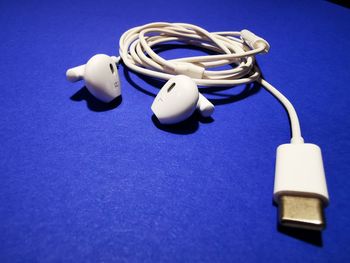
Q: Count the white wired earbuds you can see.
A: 2